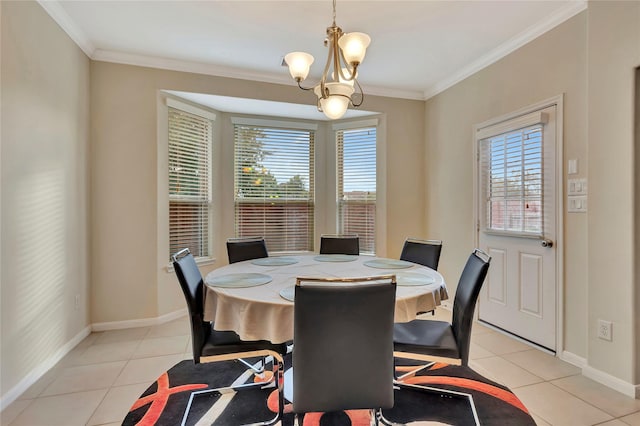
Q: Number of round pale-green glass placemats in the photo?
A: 6